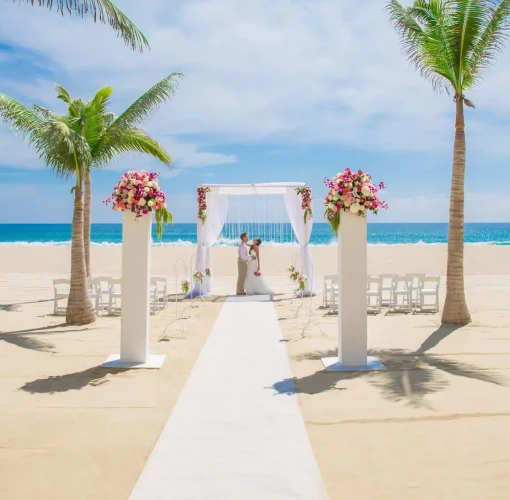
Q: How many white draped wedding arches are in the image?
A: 1